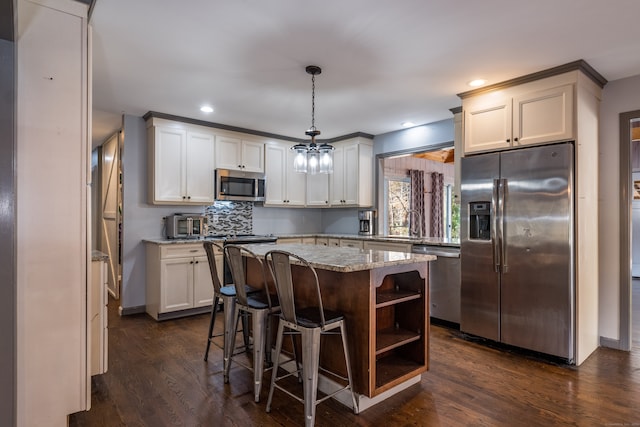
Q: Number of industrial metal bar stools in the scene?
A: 3